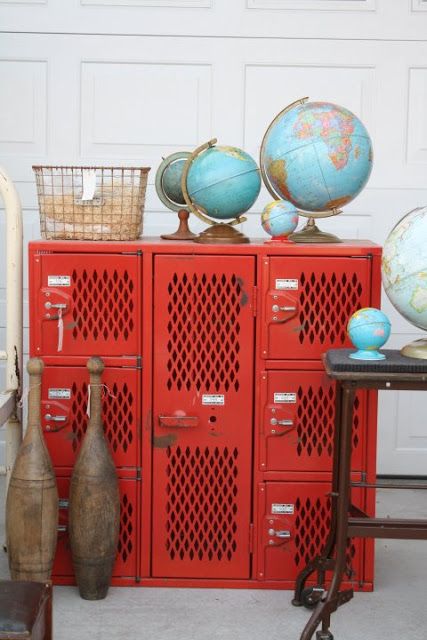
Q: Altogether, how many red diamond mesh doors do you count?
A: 7